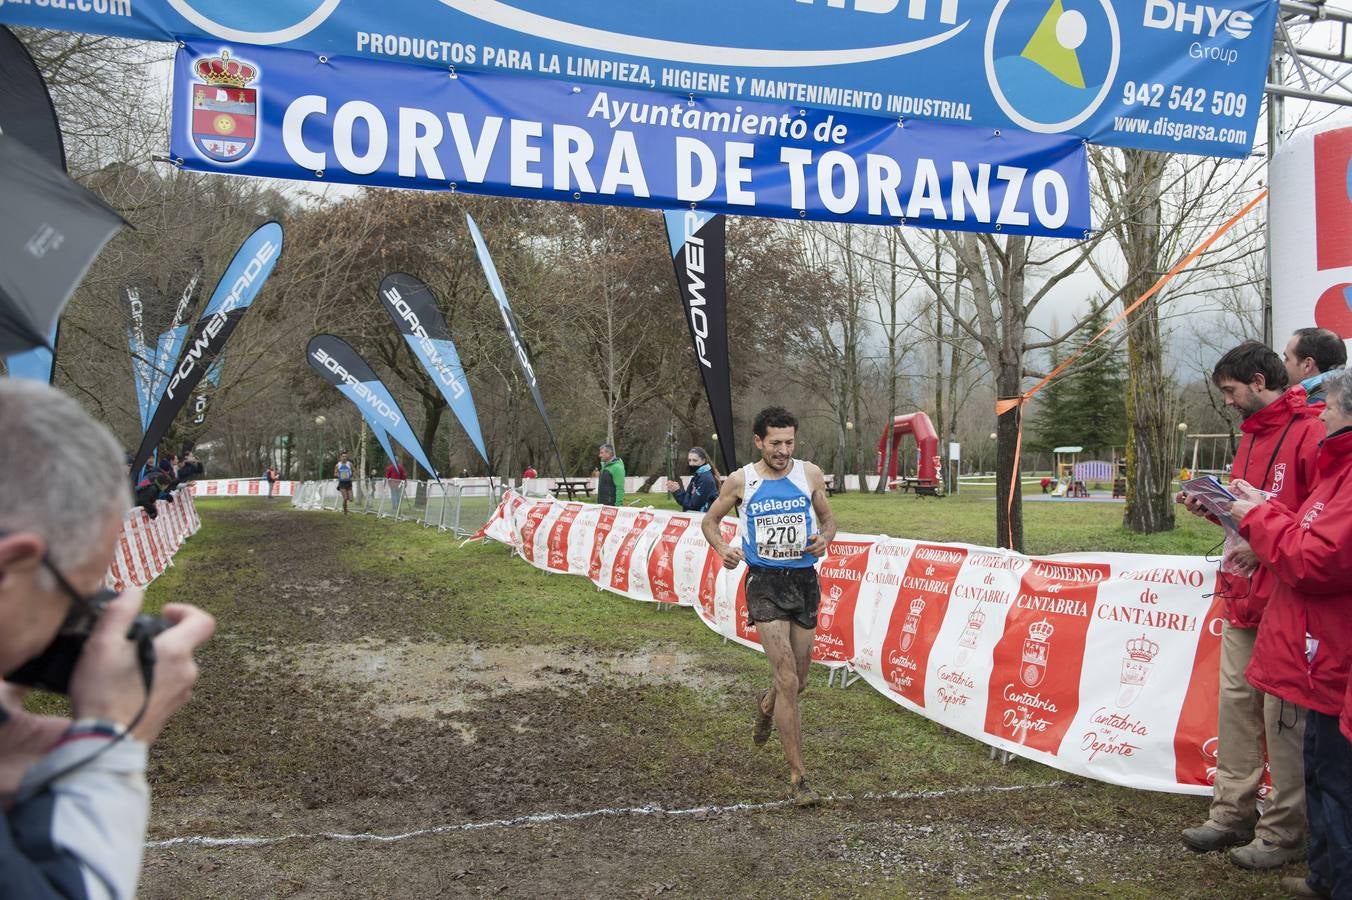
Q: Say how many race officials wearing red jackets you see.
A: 2